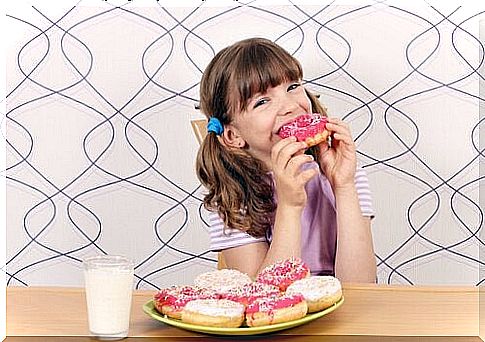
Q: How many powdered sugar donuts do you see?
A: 3